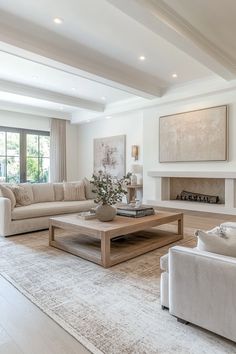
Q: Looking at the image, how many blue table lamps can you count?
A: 0